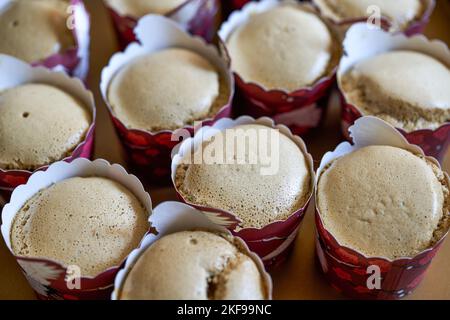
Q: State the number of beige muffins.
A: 11